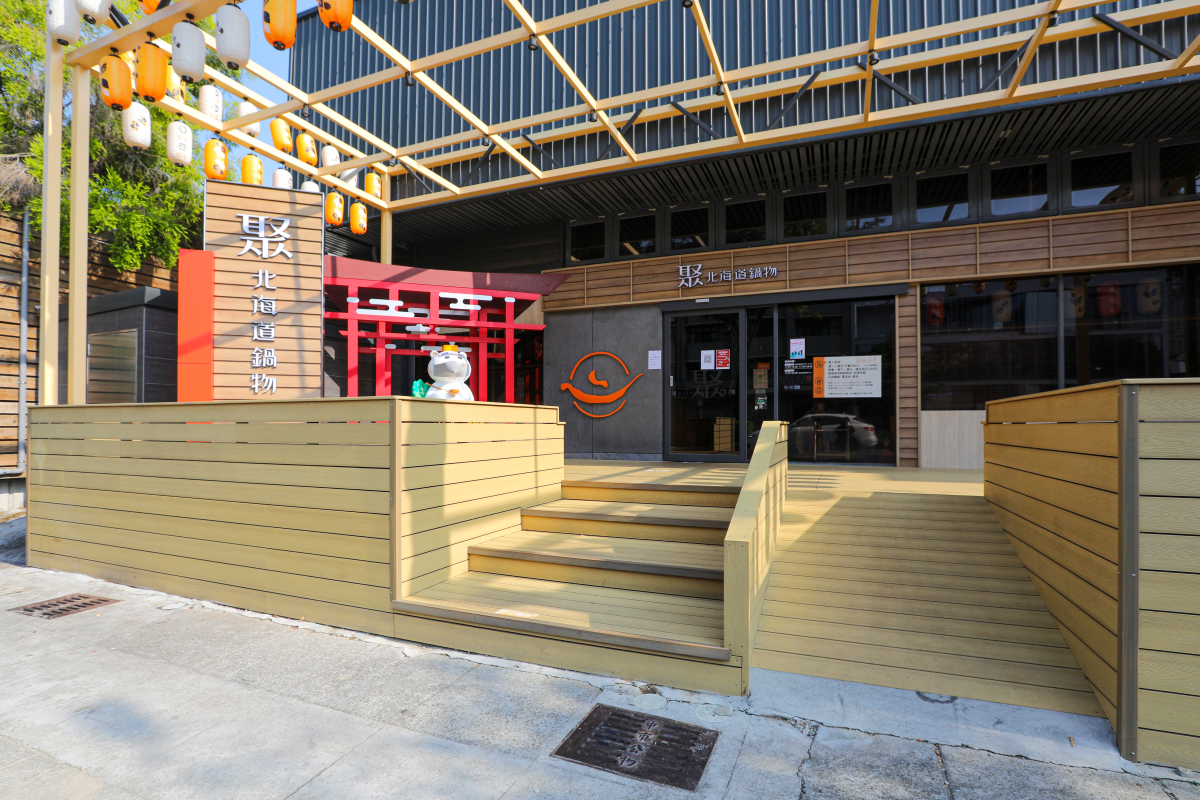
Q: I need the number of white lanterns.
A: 12